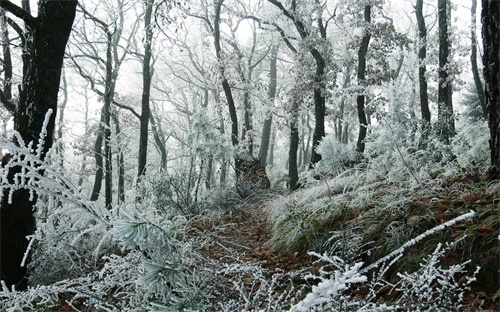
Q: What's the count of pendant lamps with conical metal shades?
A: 0